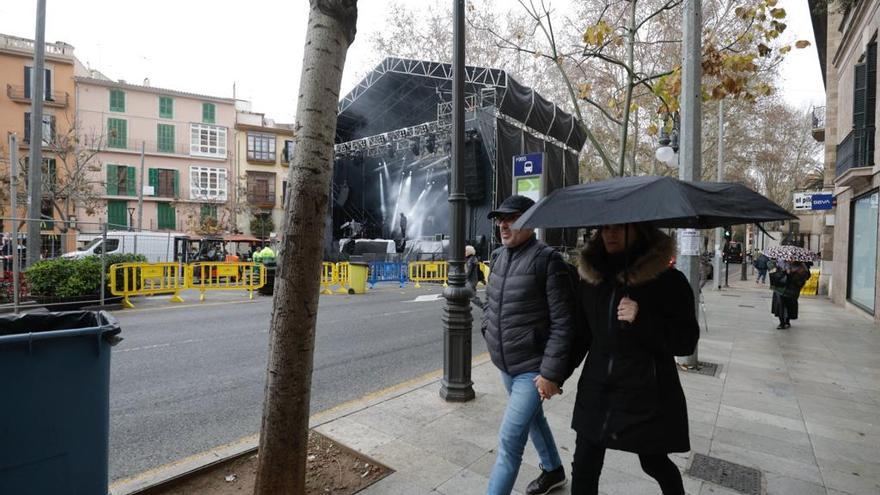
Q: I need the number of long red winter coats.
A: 0